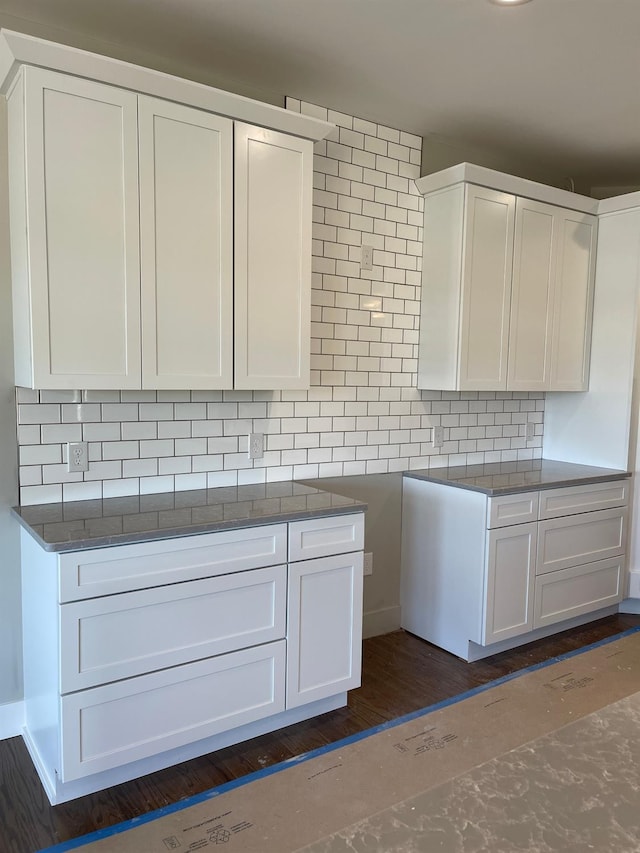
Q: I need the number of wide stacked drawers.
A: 6